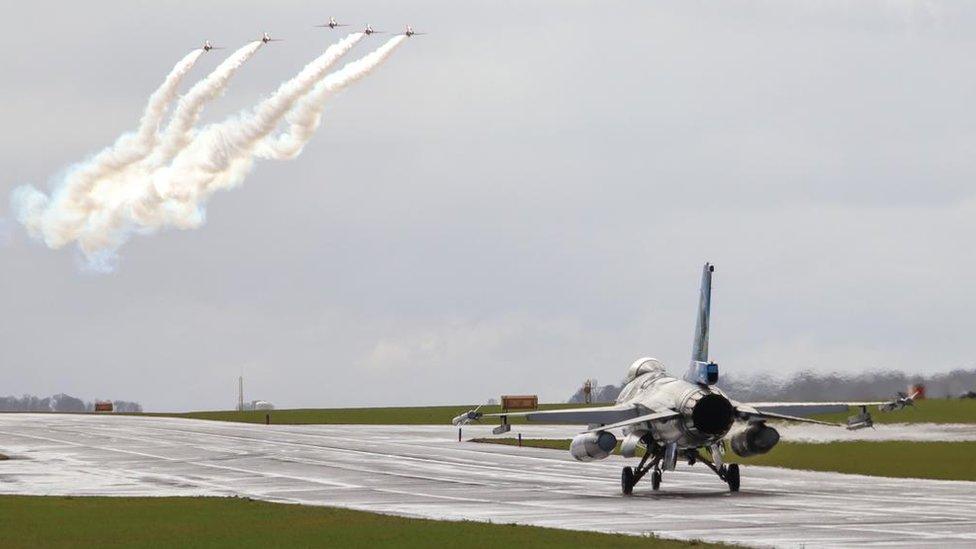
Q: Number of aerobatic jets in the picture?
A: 5